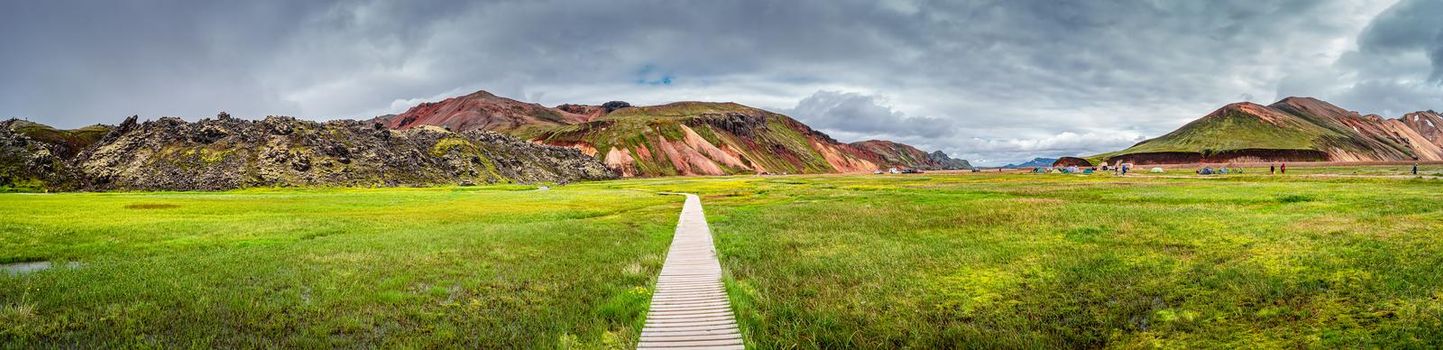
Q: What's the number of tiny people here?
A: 5